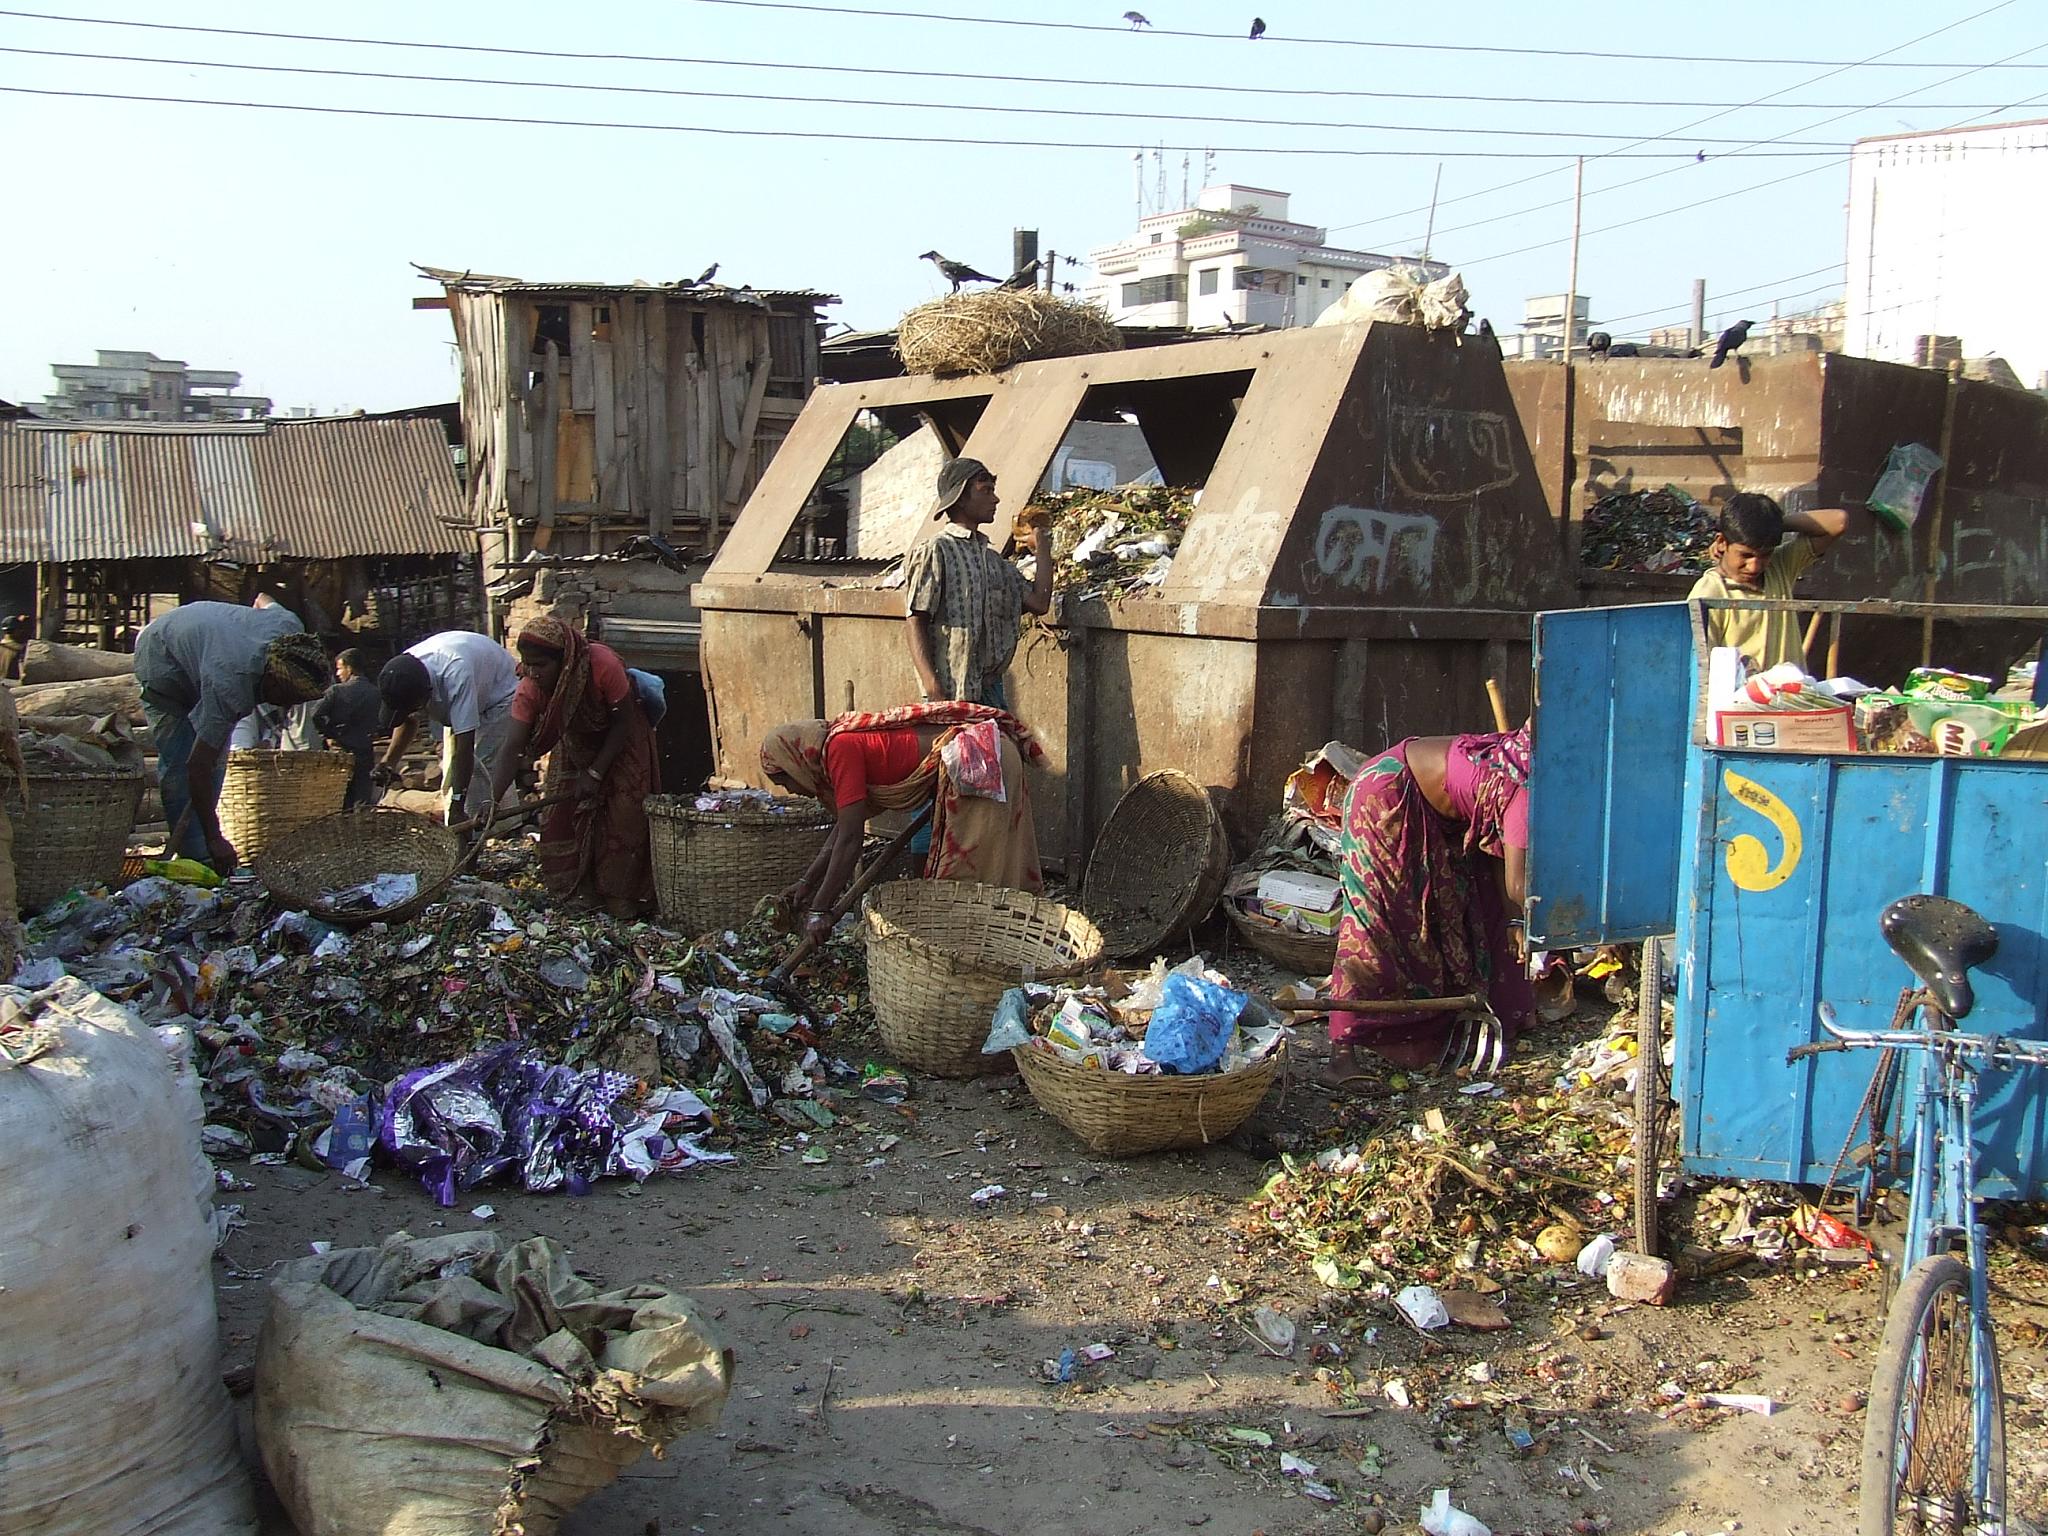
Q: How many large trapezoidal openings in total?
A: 2